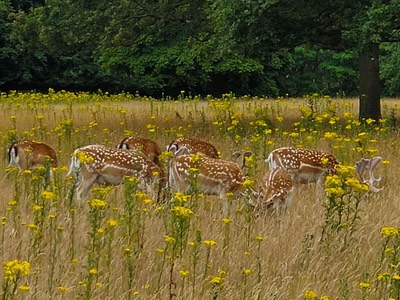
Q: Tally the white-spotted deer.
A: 7